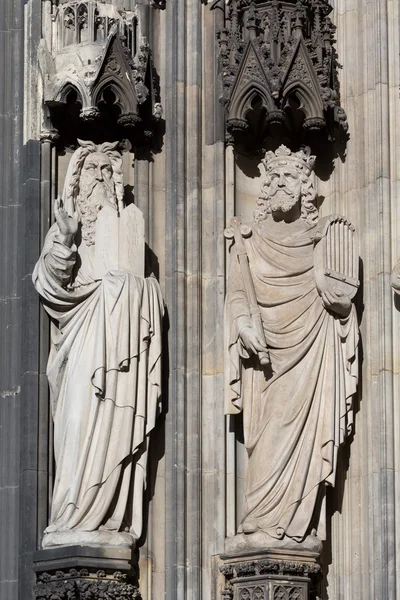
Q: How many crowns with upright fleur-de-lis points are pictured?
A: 1